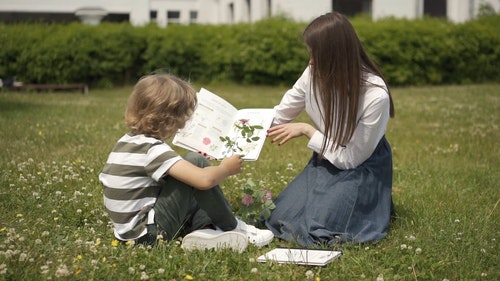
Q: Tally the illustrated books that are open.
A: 1